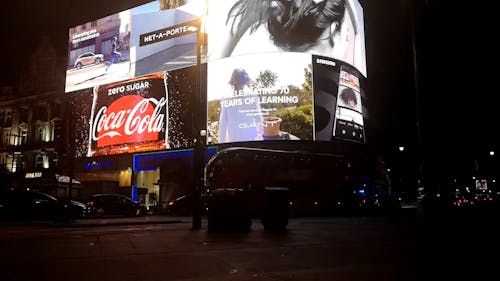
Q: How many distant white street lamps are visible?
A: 2